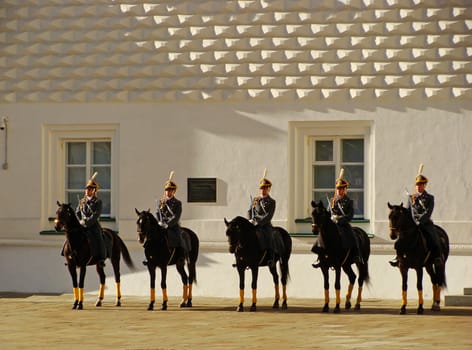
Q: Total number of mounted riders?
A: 5